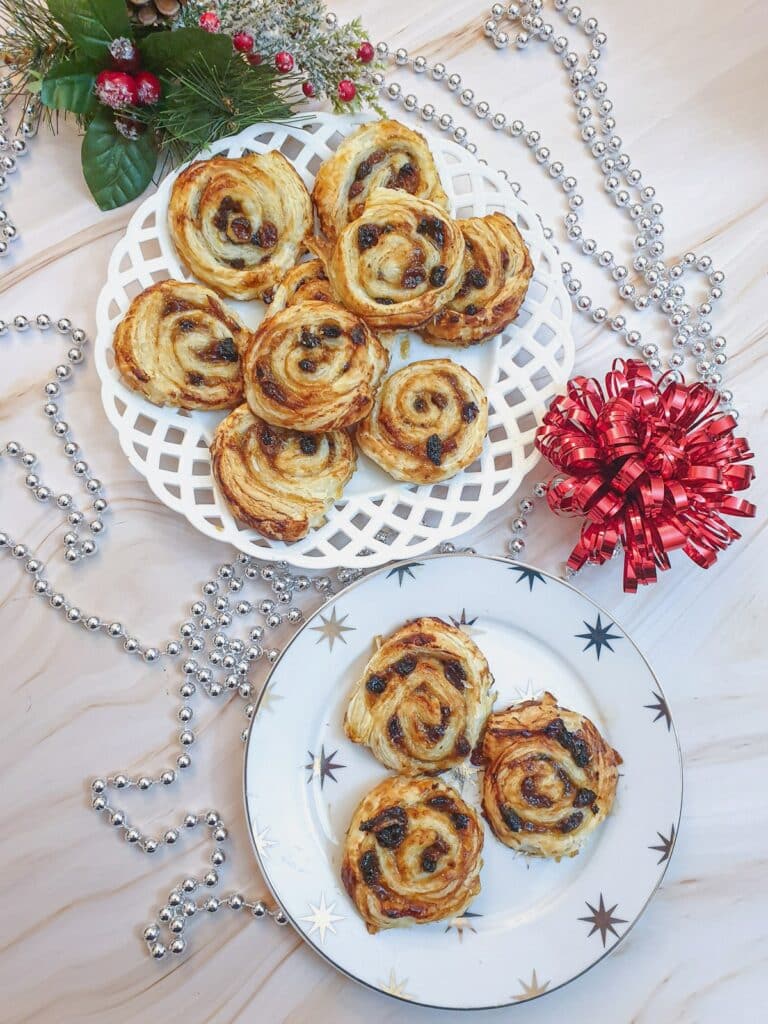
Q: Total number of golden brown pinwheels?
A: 12